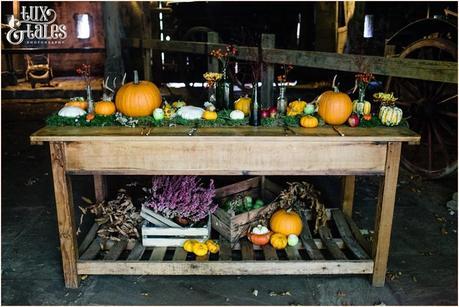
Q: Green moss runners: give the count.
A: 1